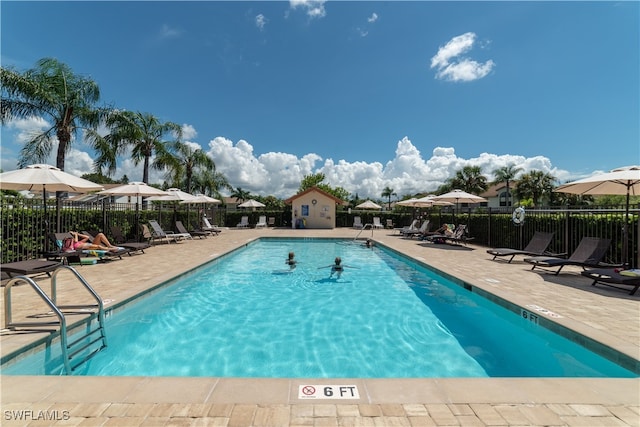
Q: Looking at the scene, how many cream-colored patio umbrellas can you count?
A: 10